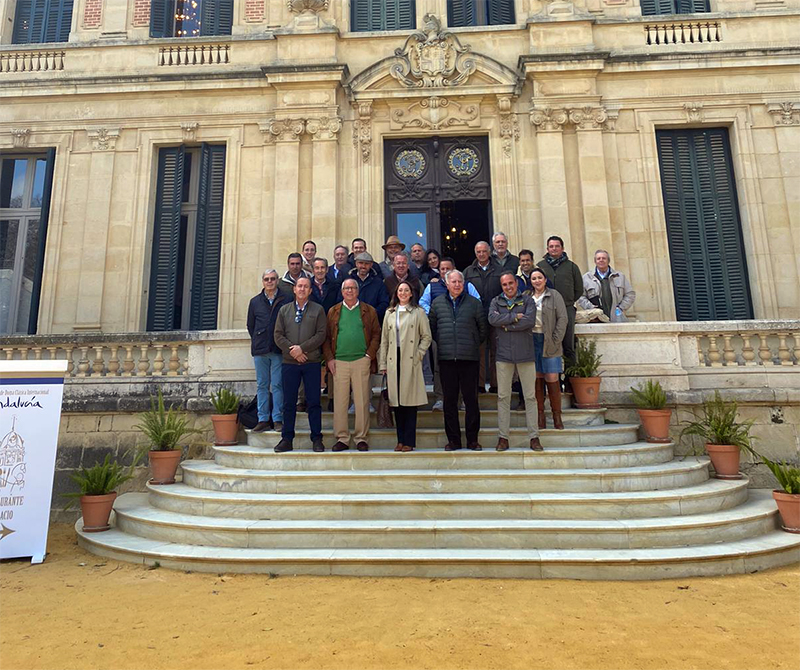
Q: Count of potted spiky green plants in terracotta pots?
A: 7